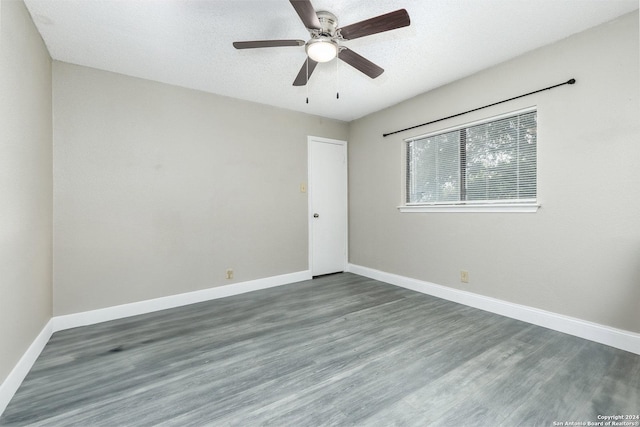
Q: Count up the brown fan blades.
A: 5